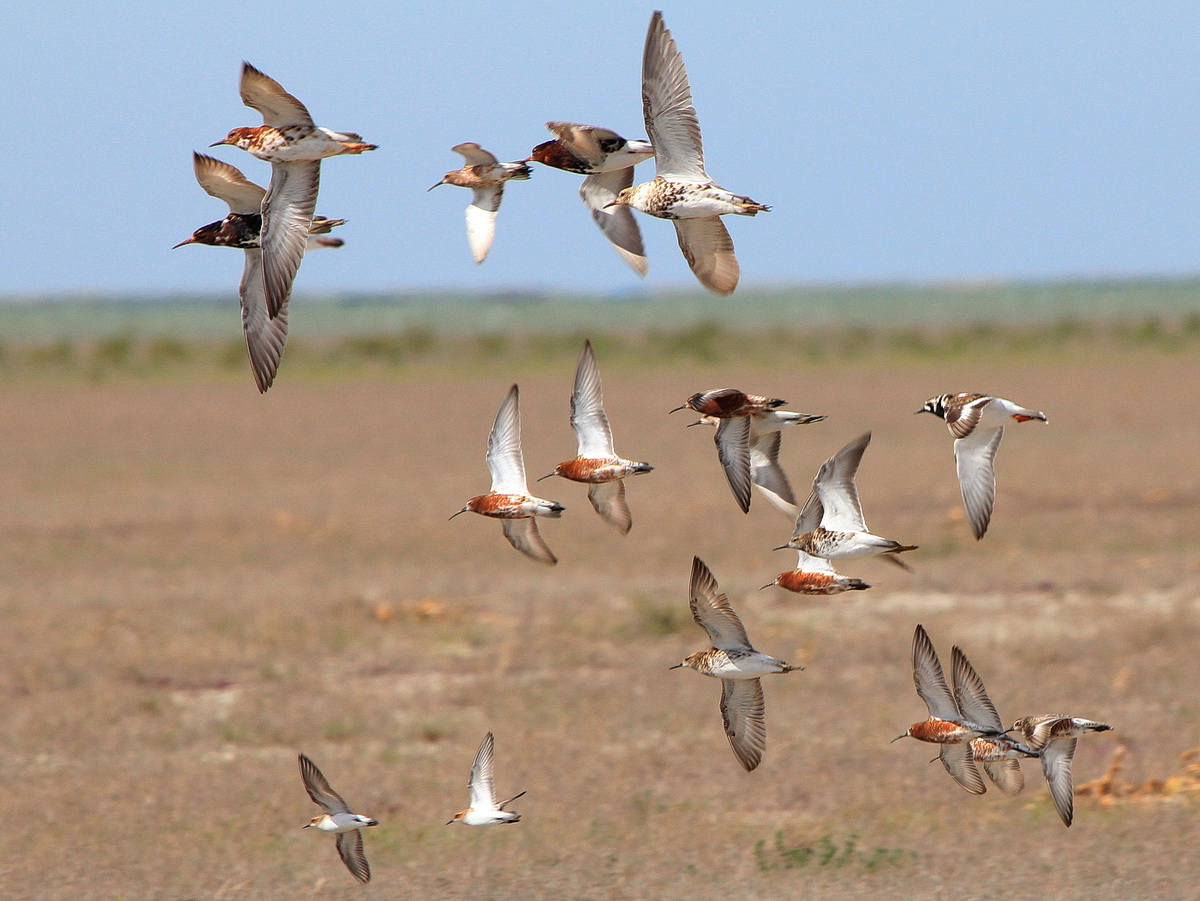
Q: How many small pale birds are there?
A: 2